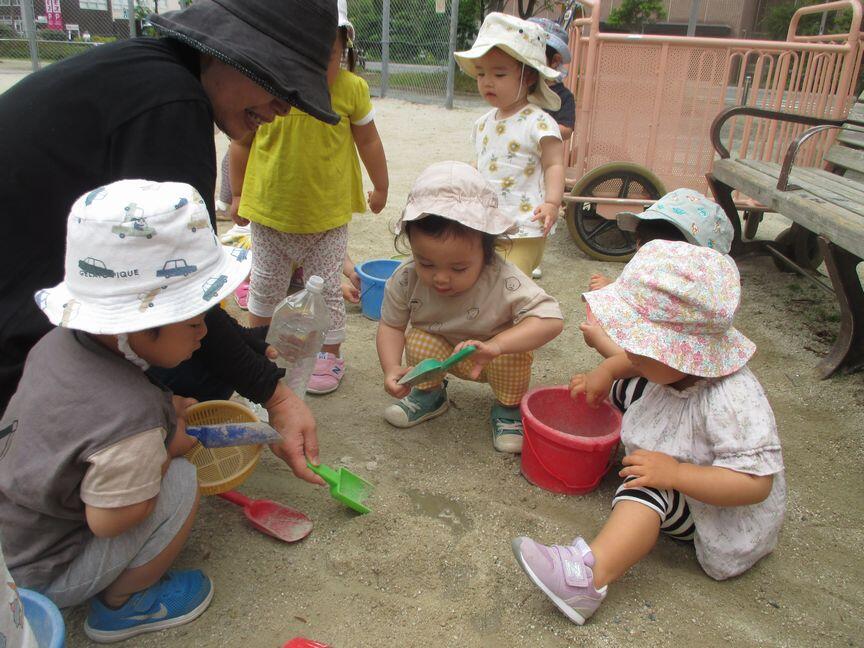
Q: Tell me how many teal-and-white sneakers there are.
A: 2